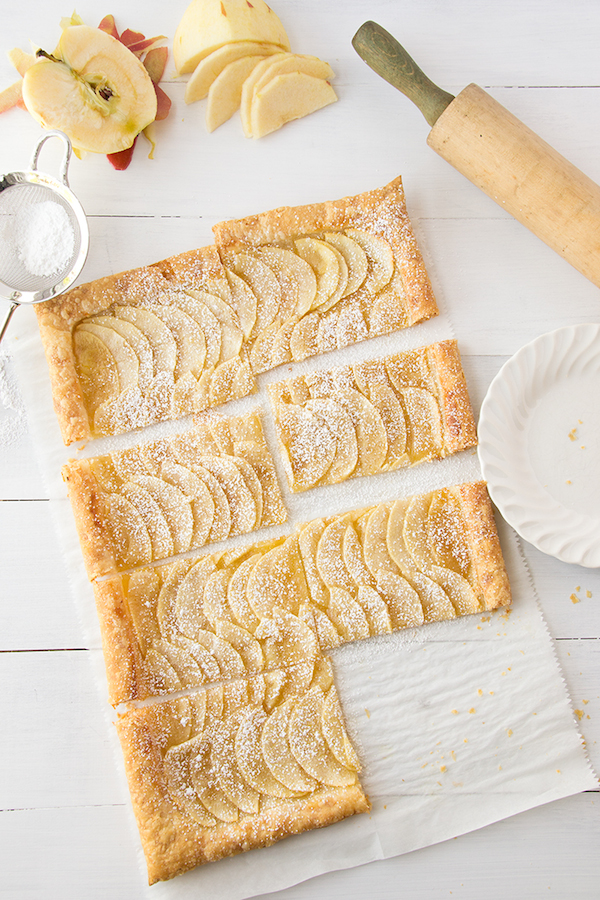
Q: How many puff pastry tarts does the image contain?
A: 7